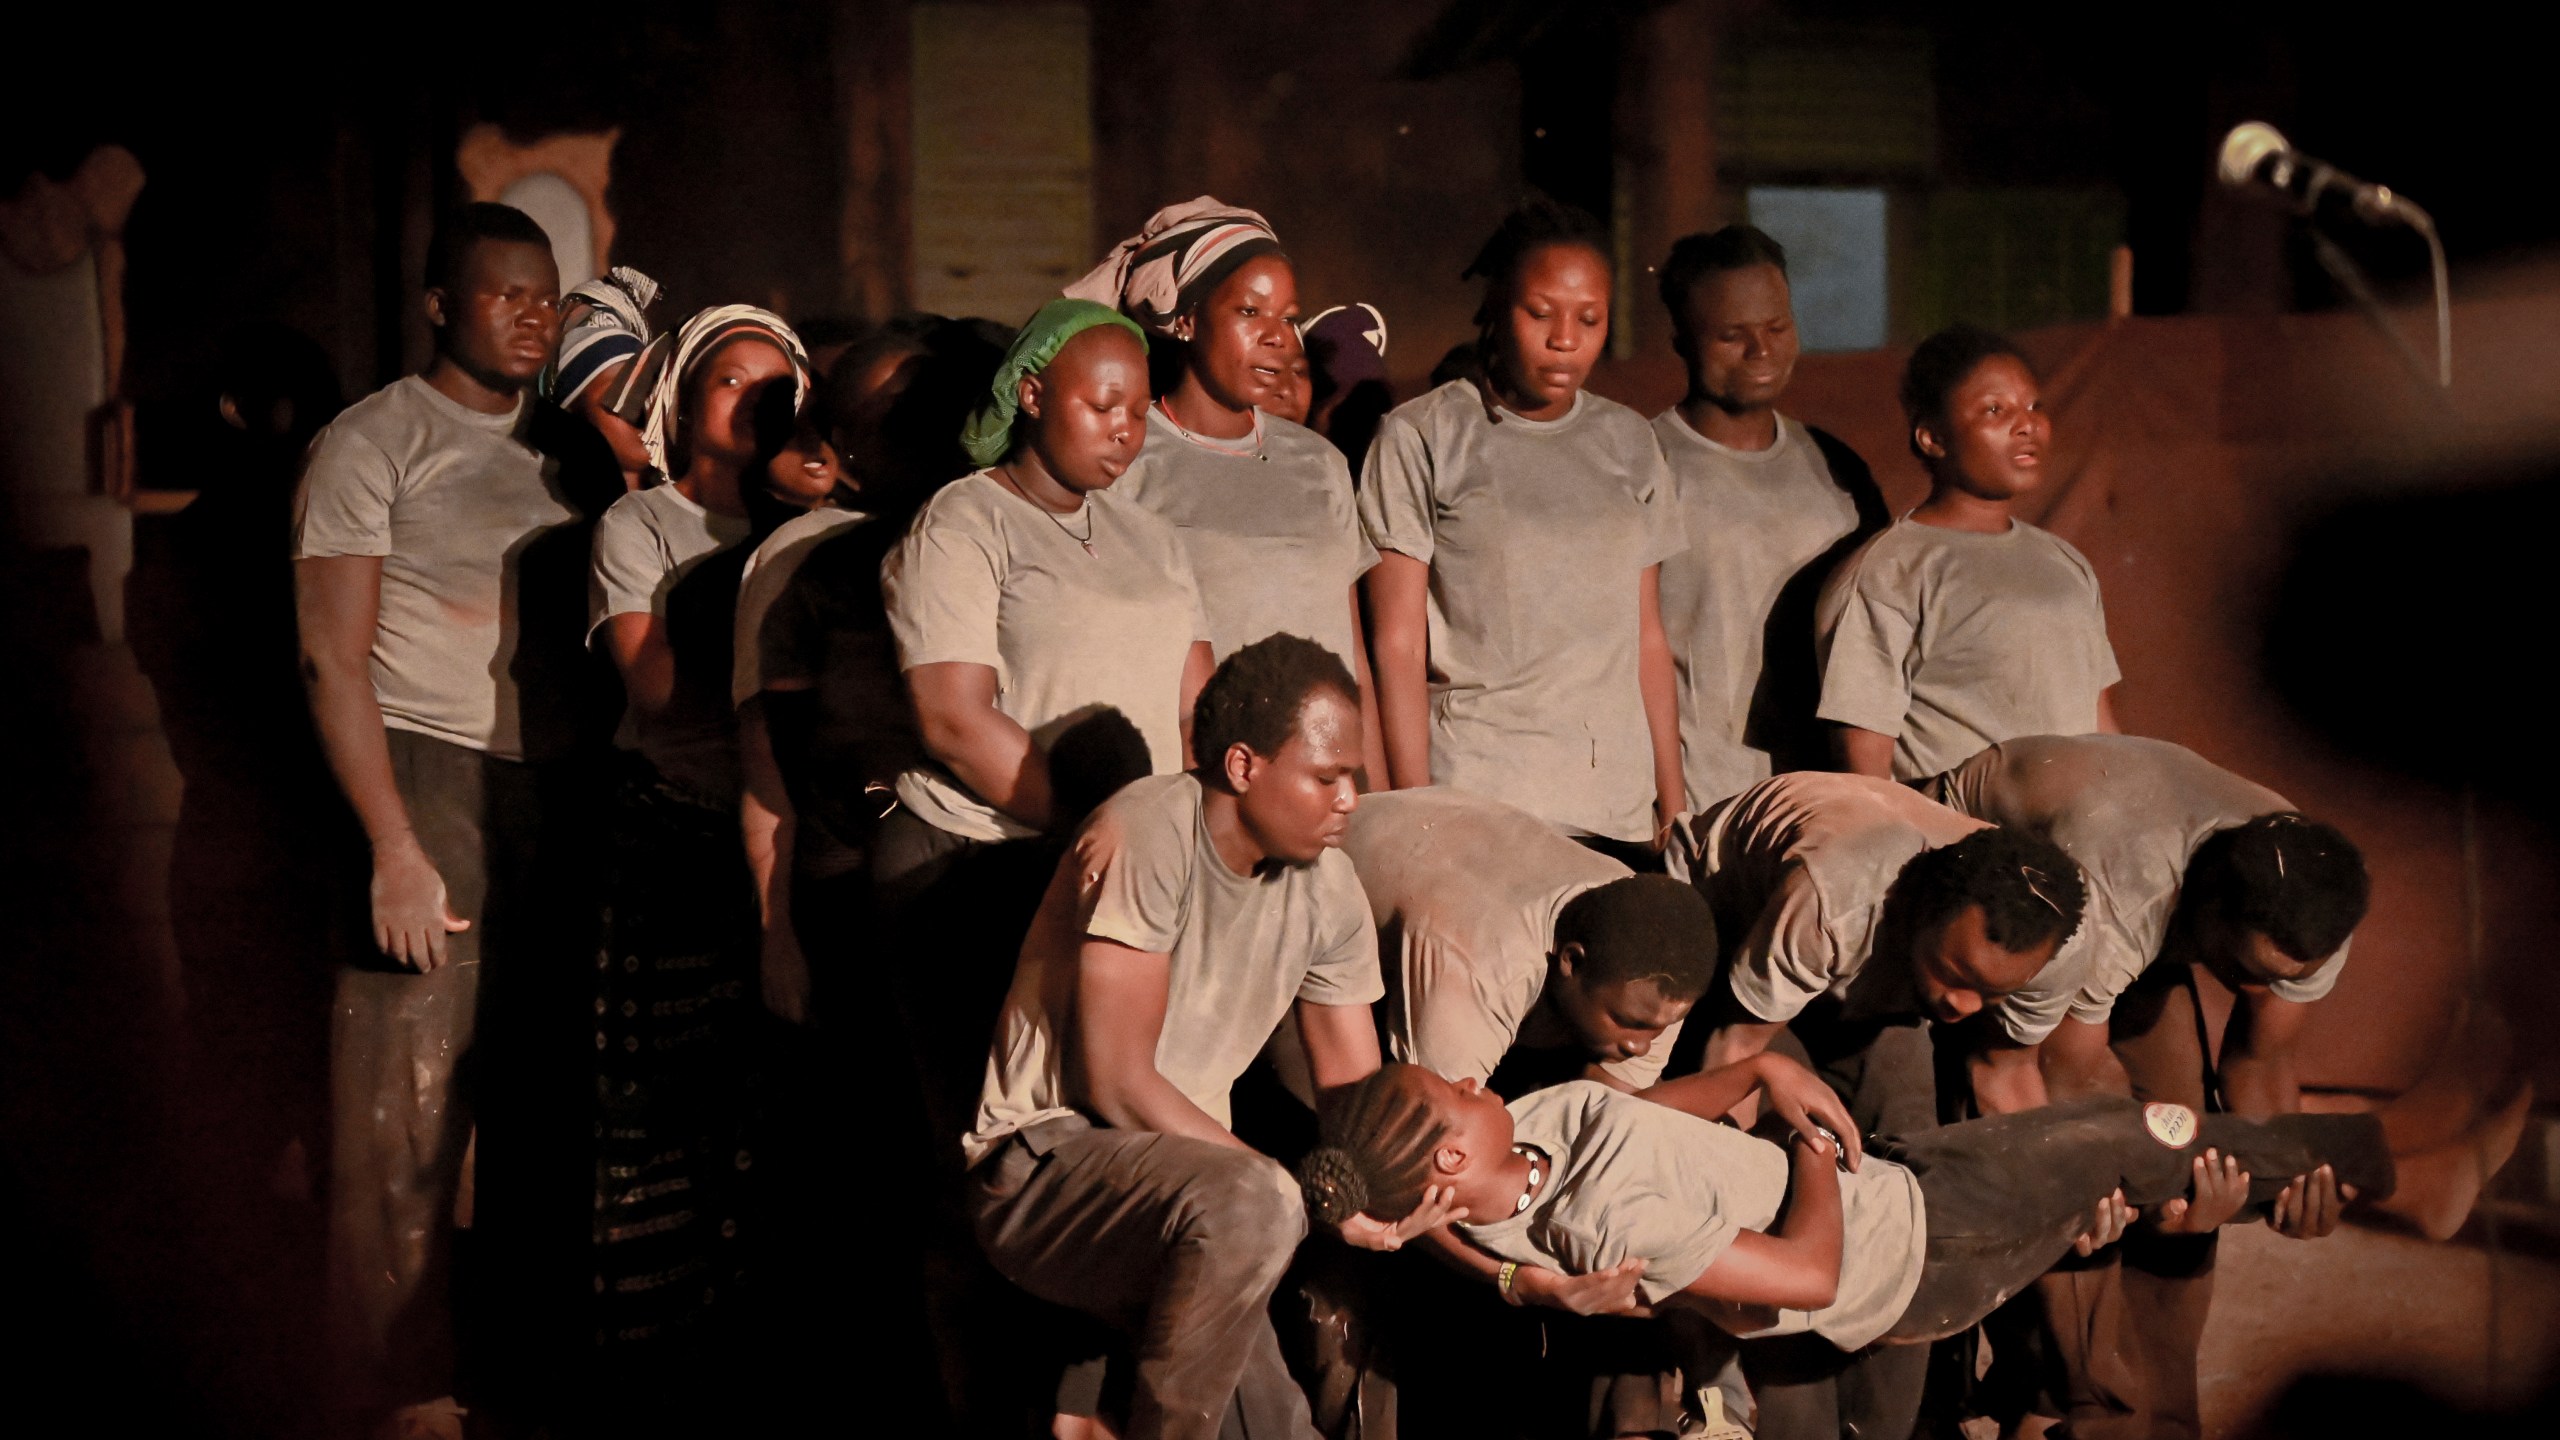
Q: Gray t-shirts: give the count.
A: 13